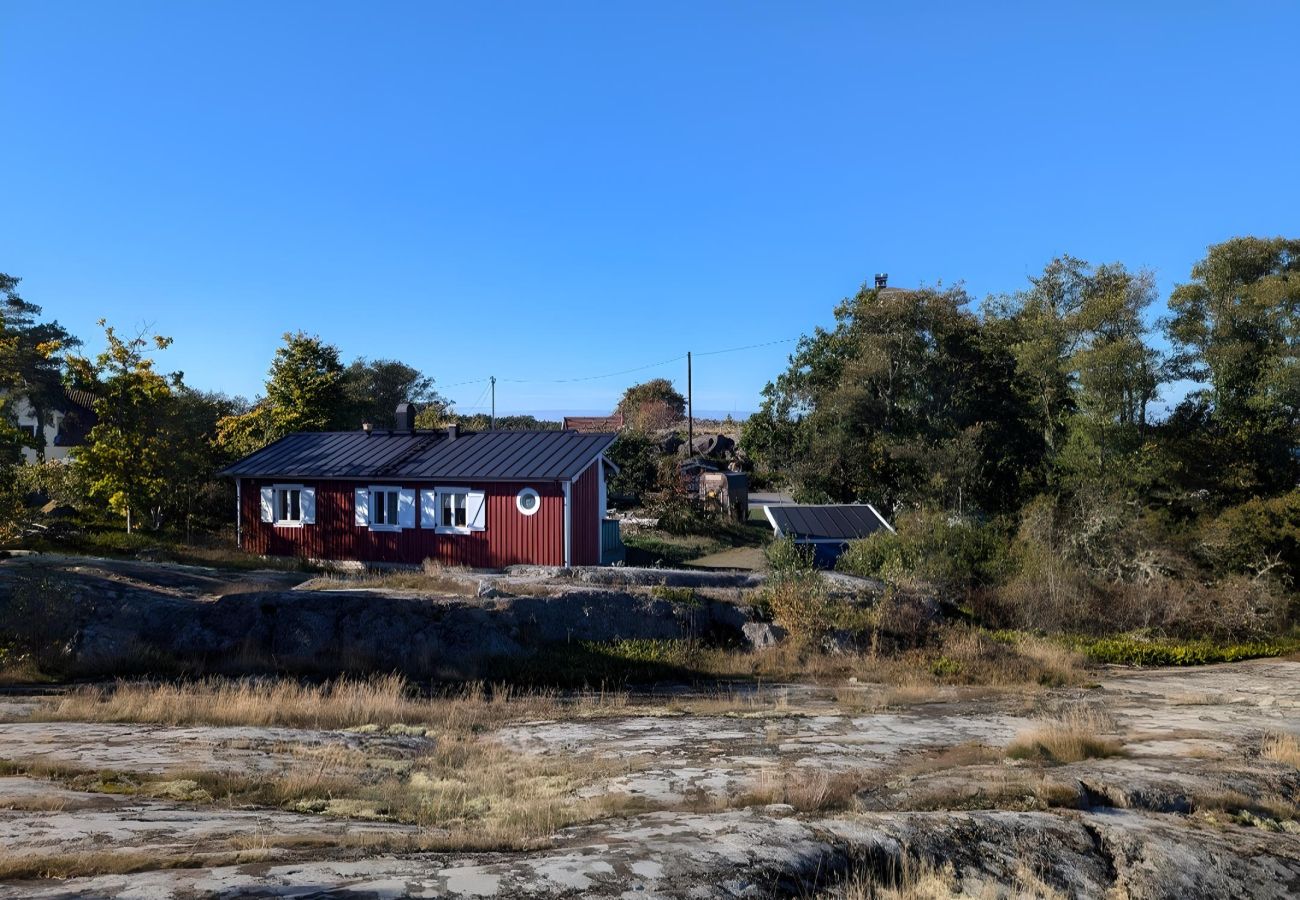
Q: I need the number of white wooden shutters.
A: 6